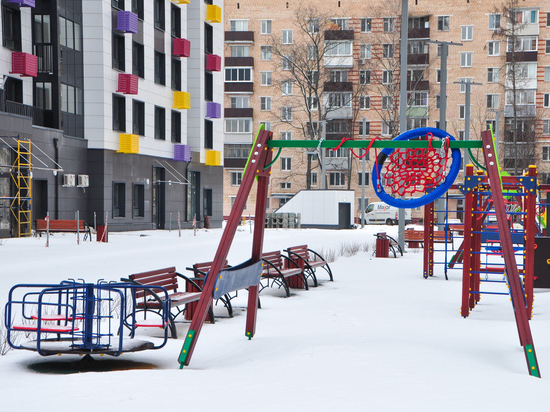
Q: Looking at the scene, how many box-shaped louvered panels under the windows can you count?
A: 13